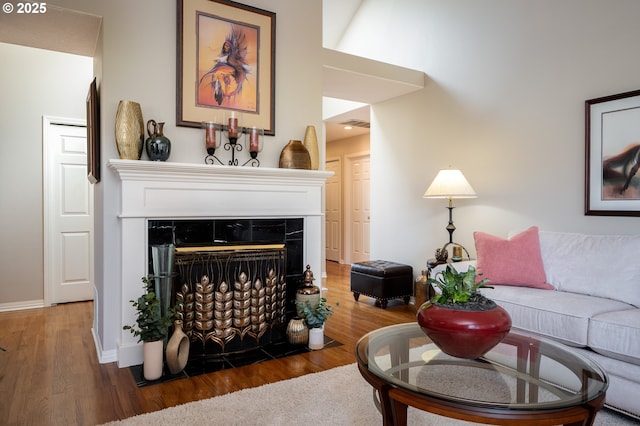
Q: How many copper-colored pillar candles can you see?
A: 3